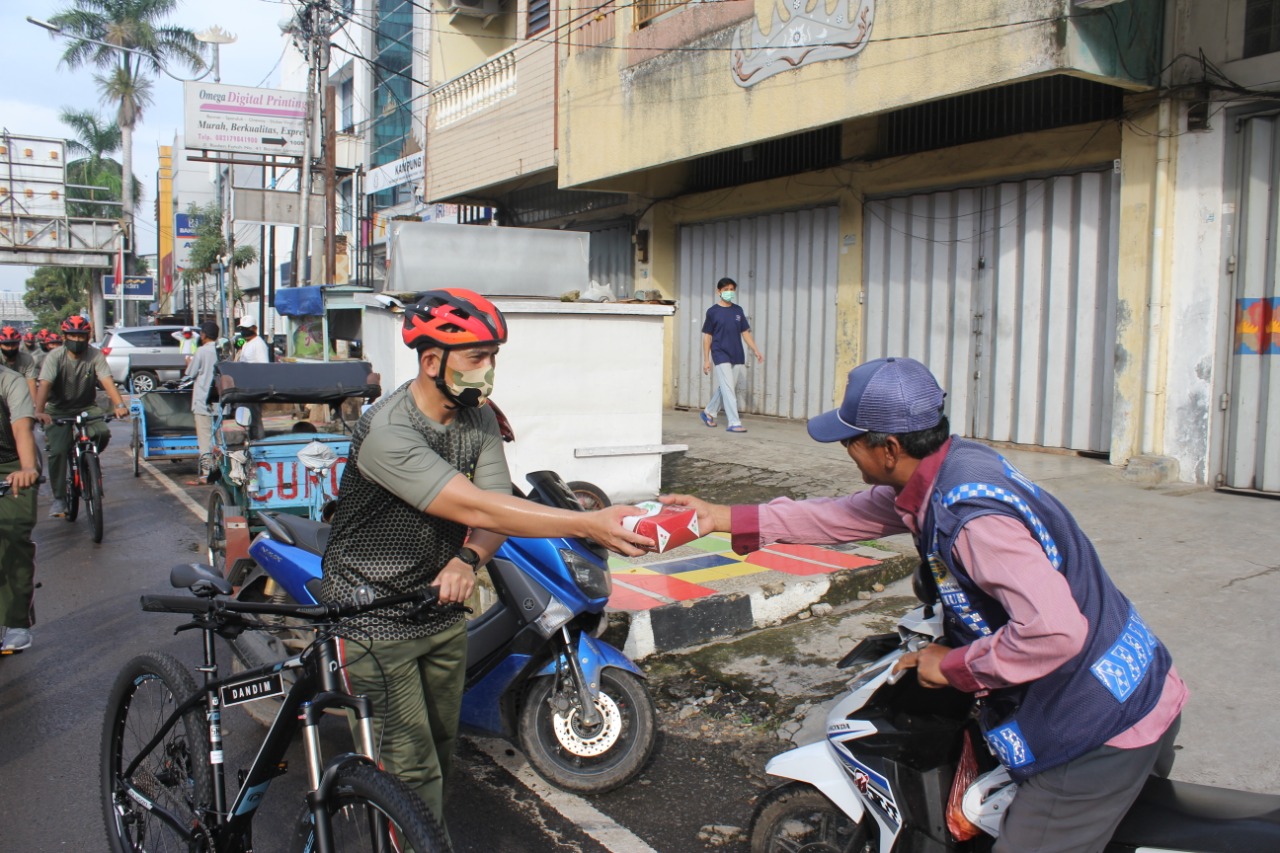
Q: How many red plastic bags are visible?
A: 1